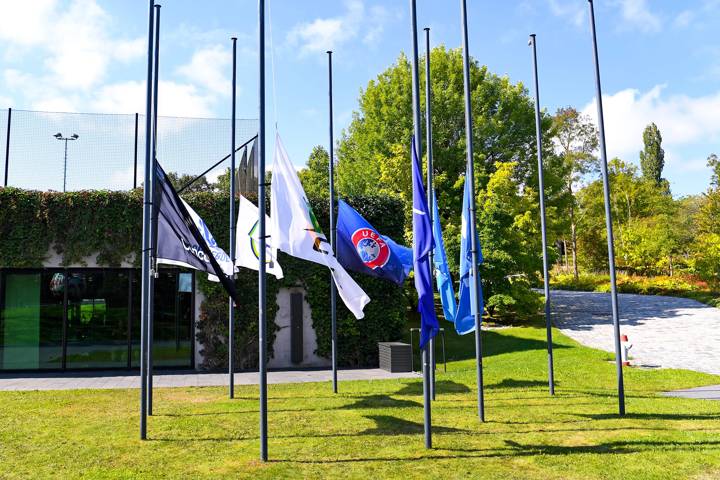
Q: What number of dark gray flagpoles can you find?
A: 10